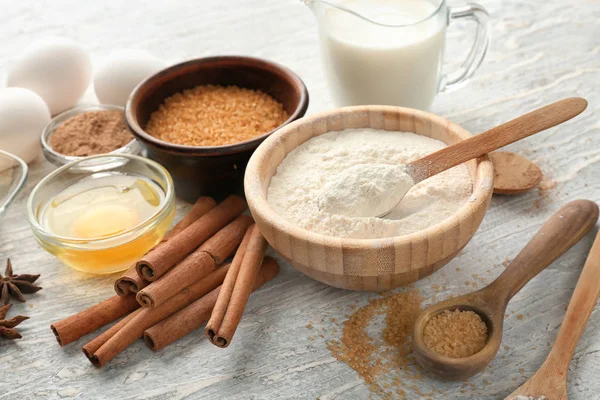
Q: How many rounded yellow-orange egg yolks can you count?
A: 1